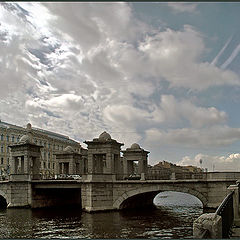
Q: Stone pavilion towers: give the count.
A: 4